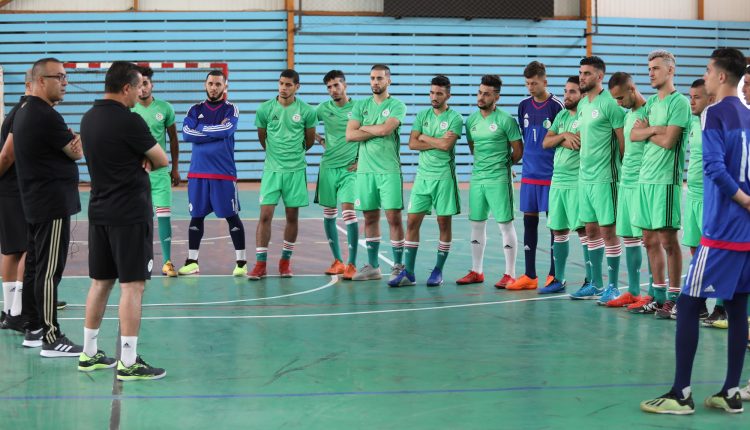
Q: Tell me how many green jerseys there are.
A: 11